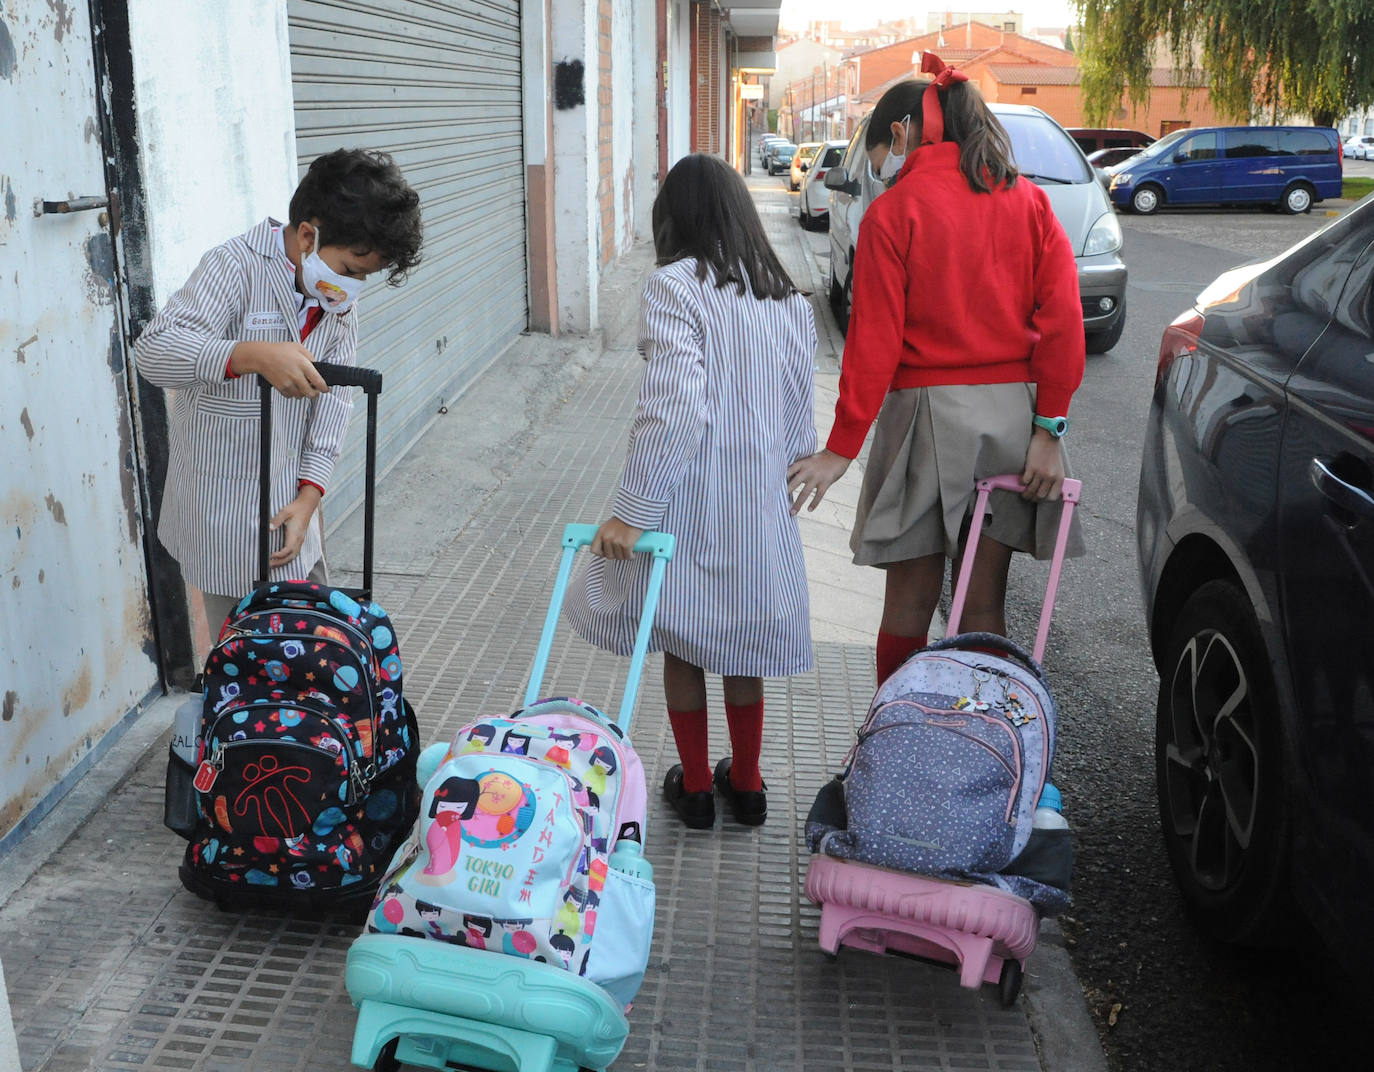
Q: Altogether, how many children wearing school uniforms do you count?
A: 3